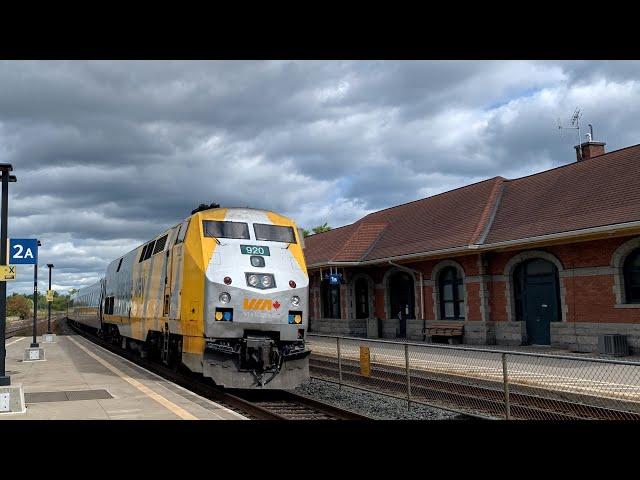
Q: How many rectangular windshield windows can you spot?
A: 2